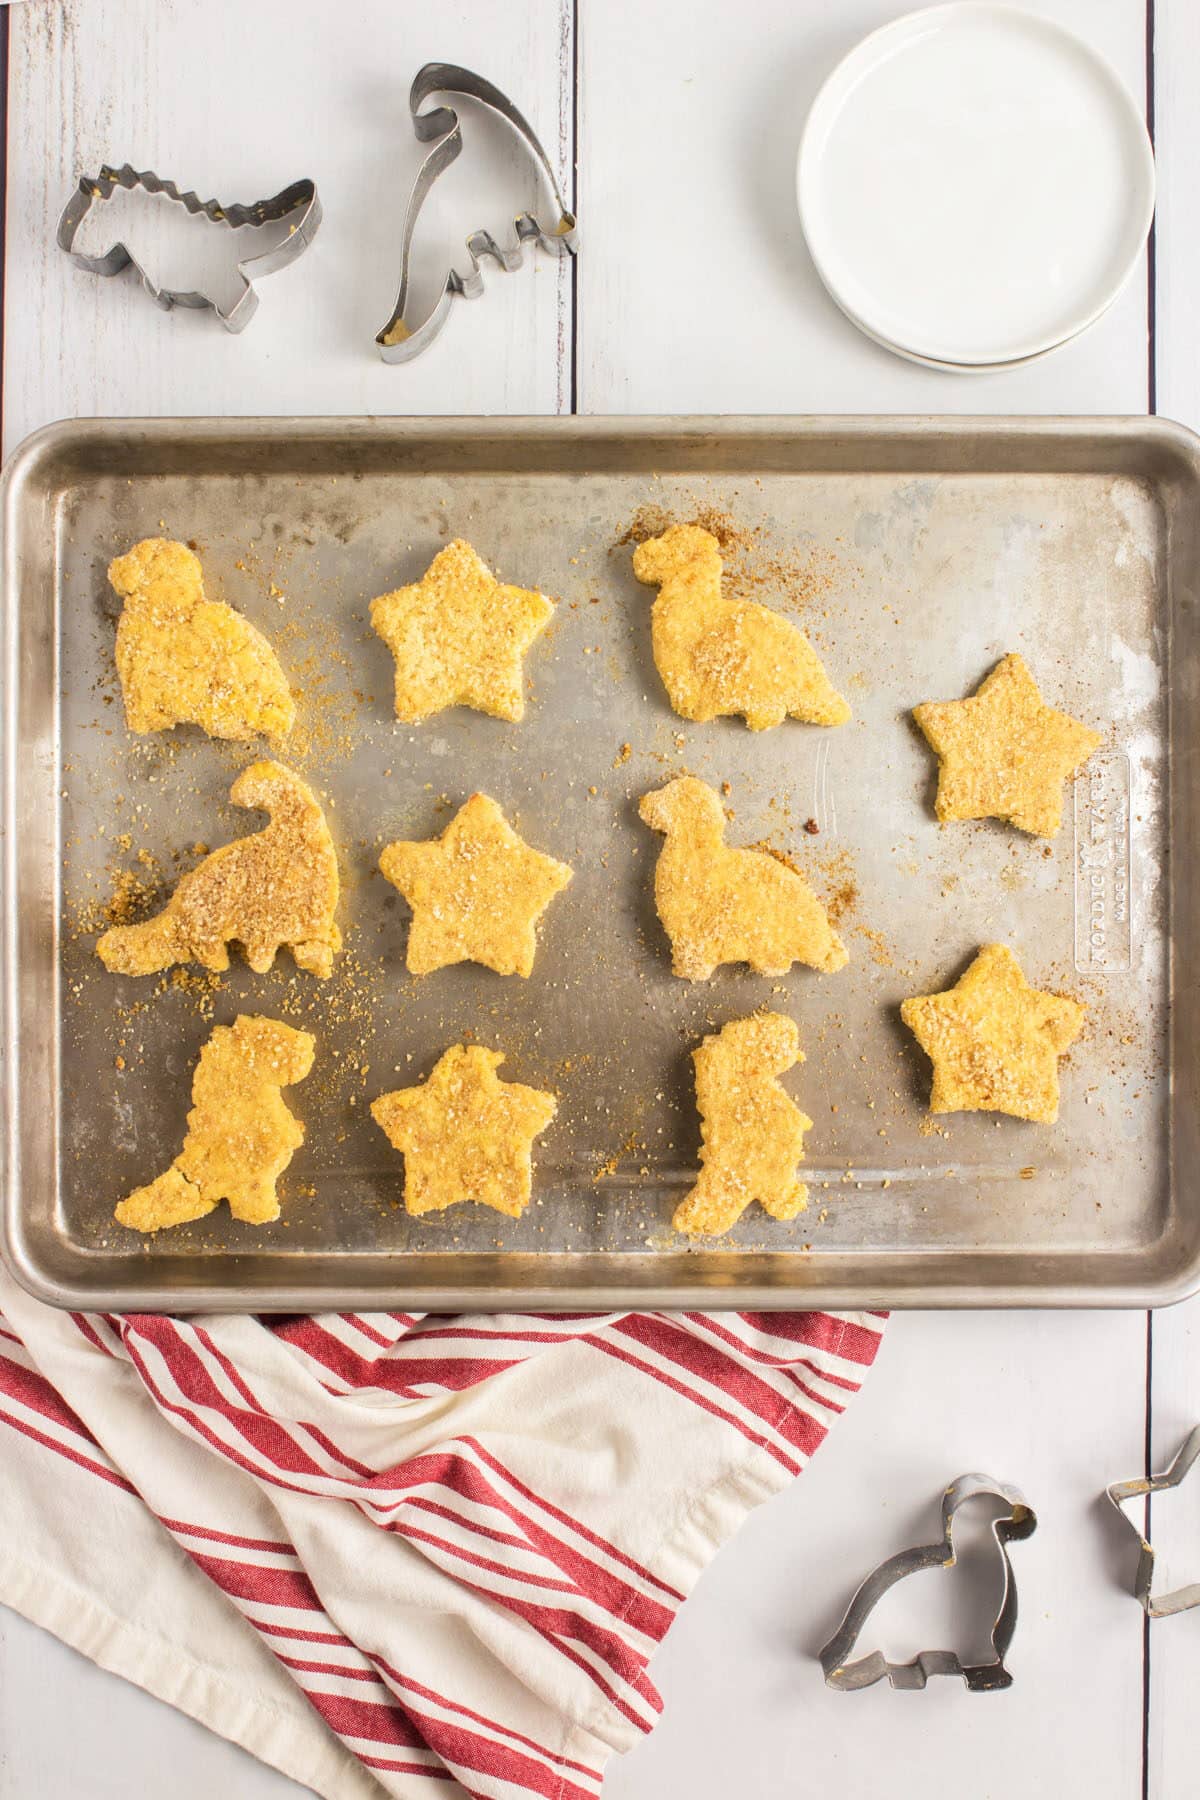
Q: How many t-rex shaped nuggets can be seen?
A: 2